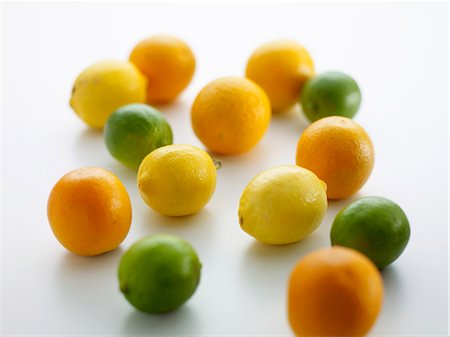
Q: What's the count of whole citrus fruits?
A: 13